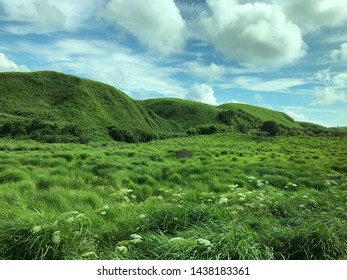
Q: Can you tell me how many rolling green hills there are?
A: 3